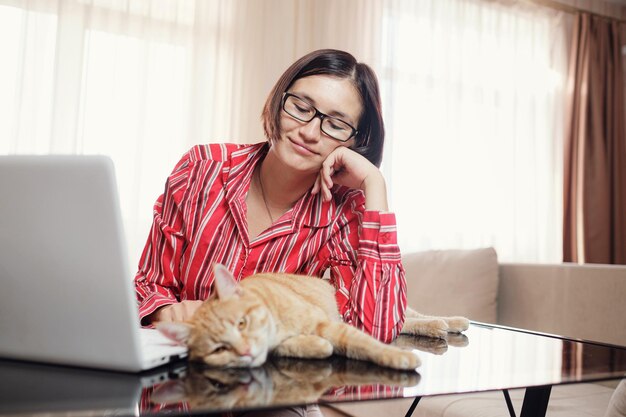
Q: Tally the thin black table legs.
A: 2